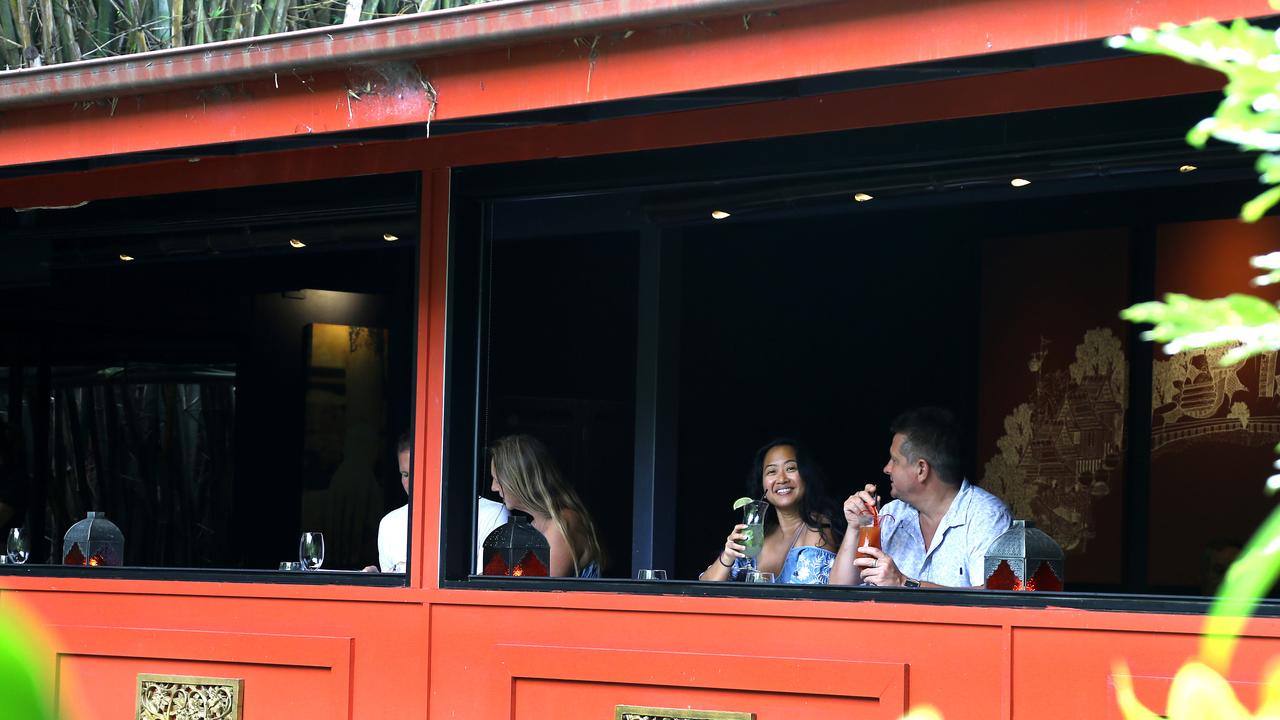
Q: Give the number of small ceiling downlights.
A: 7